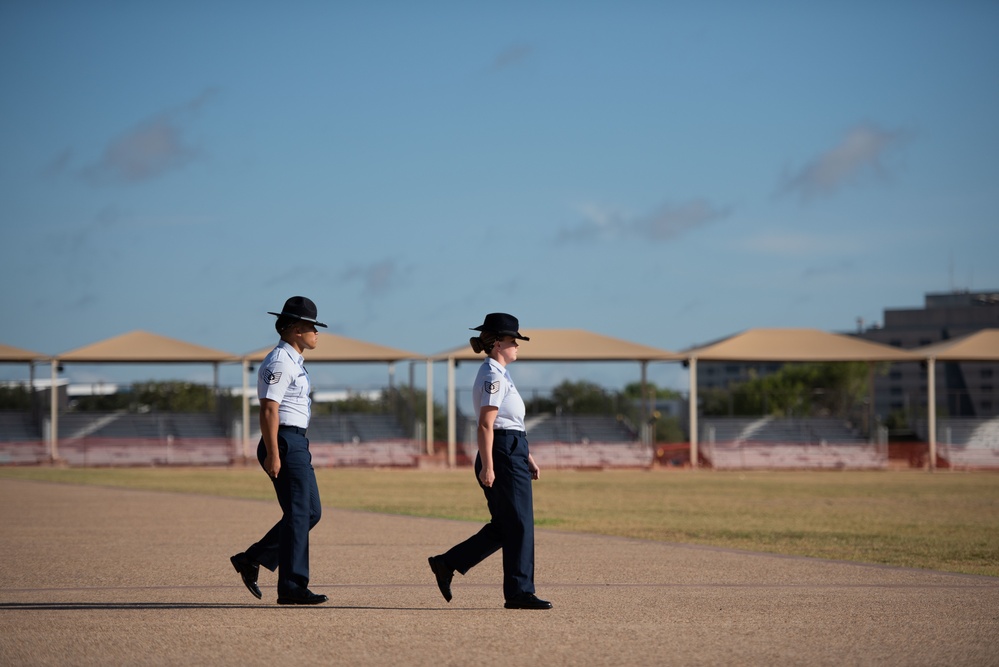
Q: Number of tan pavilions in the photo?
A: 6